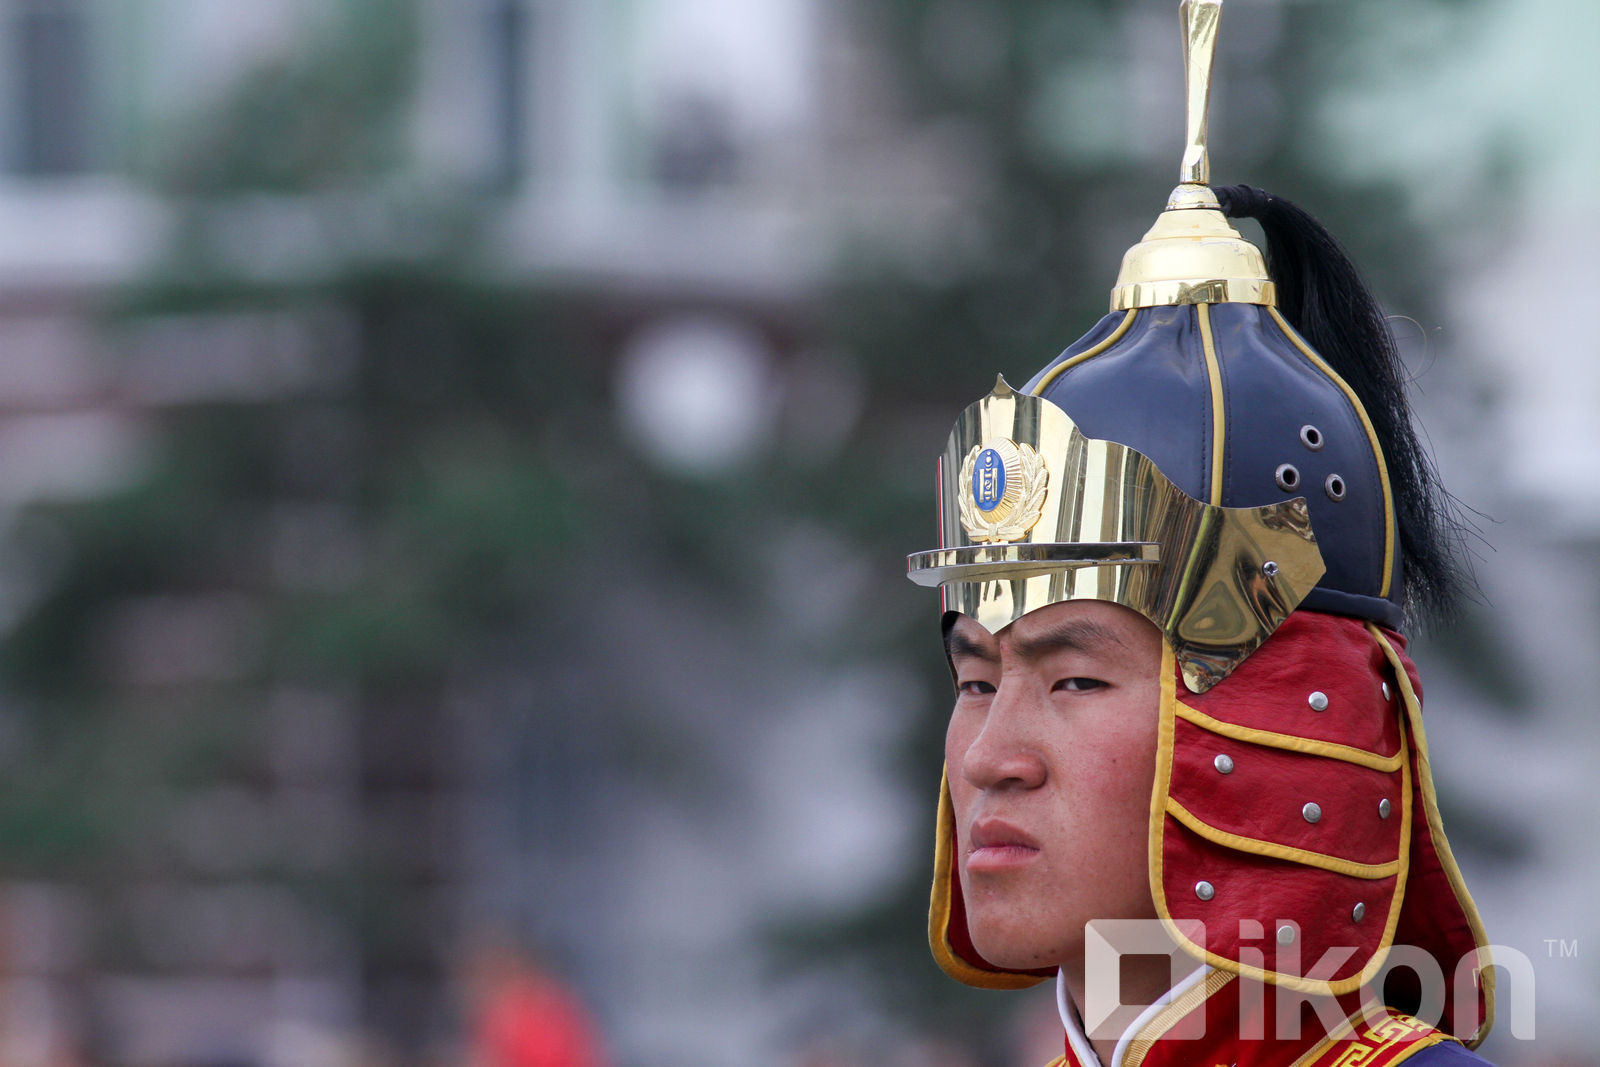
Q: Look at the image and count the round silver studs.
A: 8